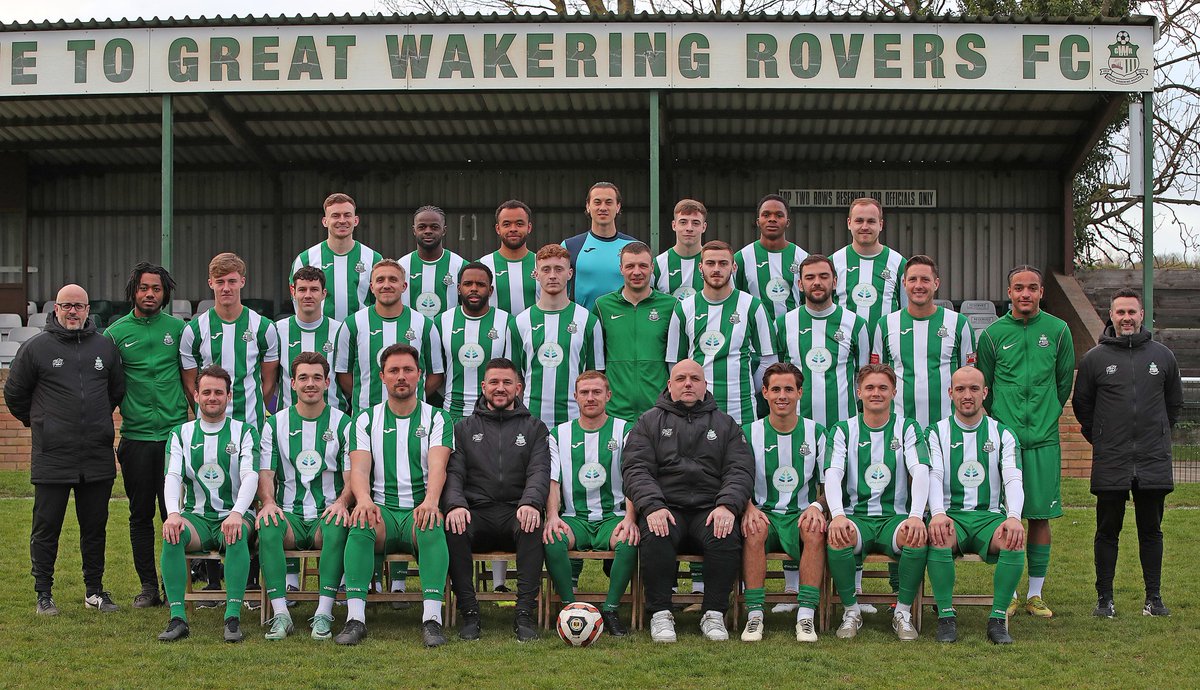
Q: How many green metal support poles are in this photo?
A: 3